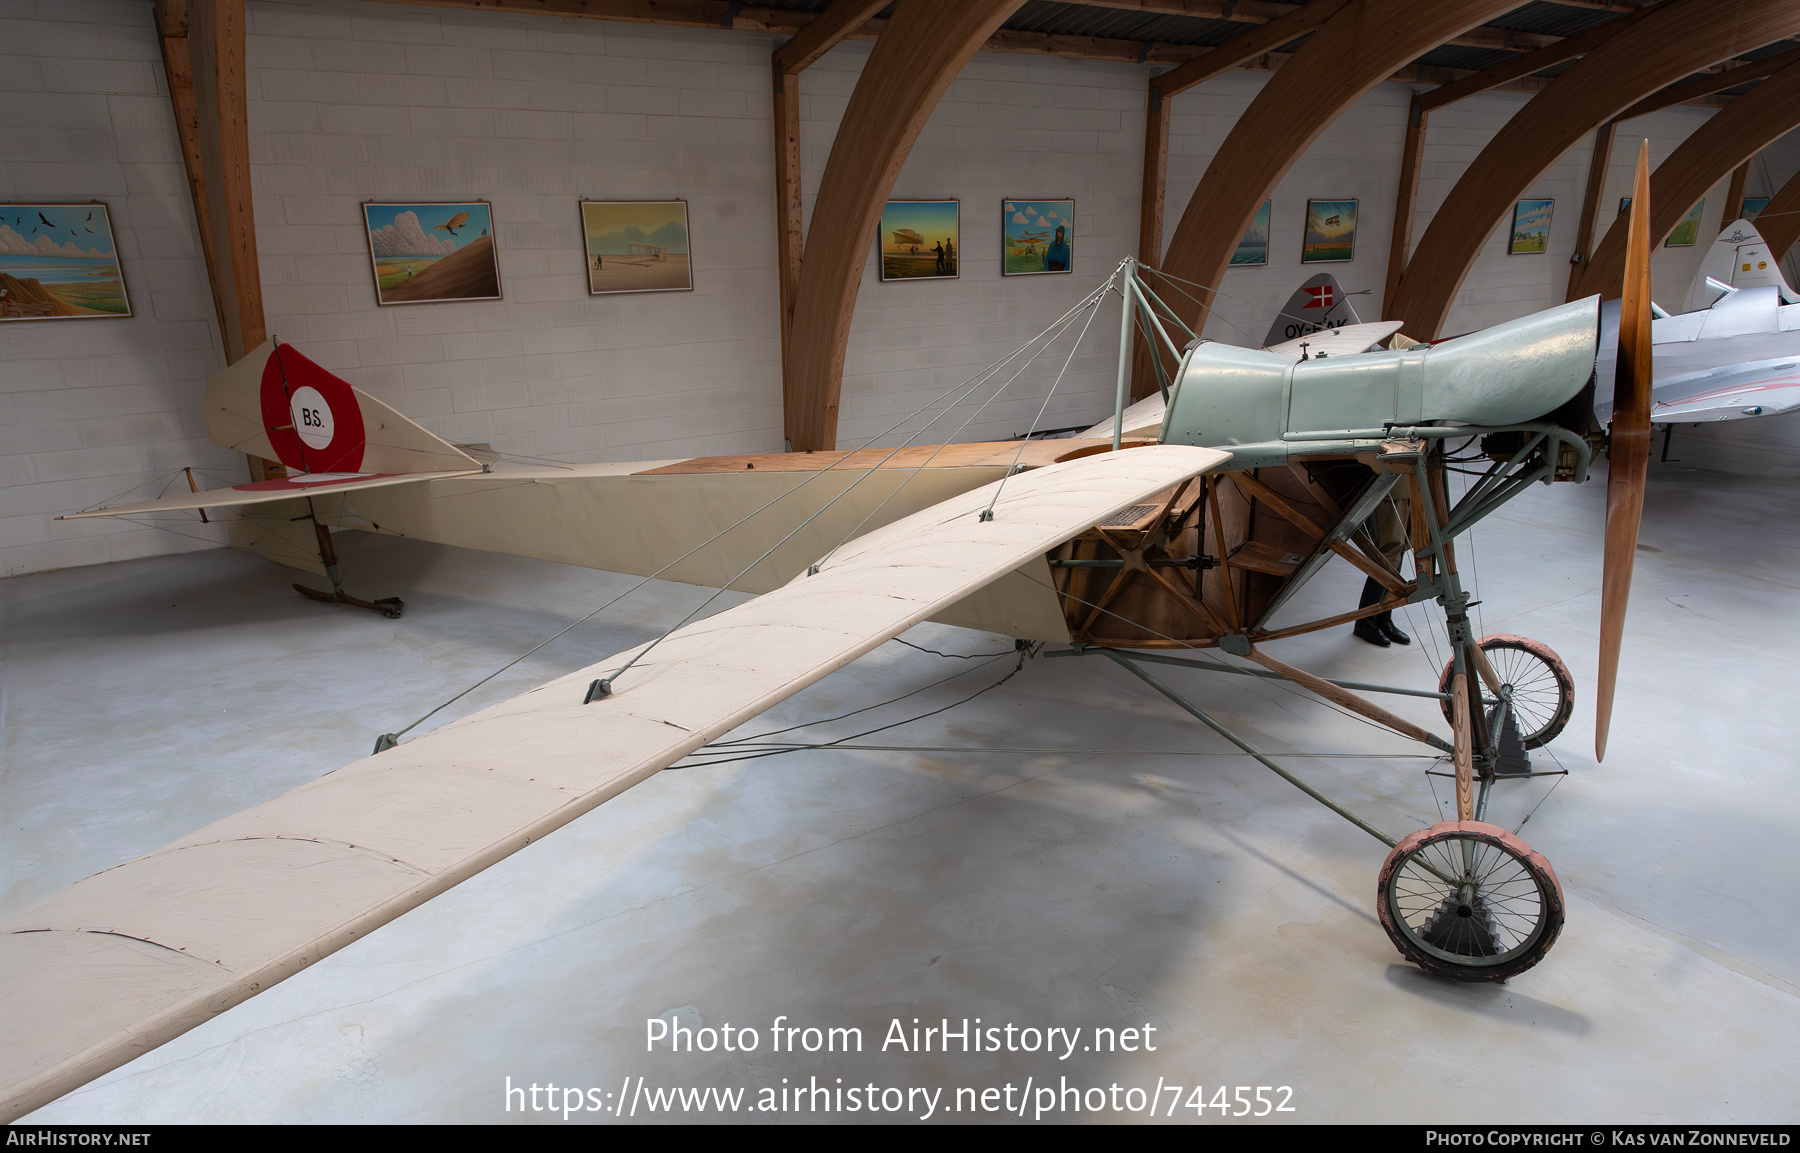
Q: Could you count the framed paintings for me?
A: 11